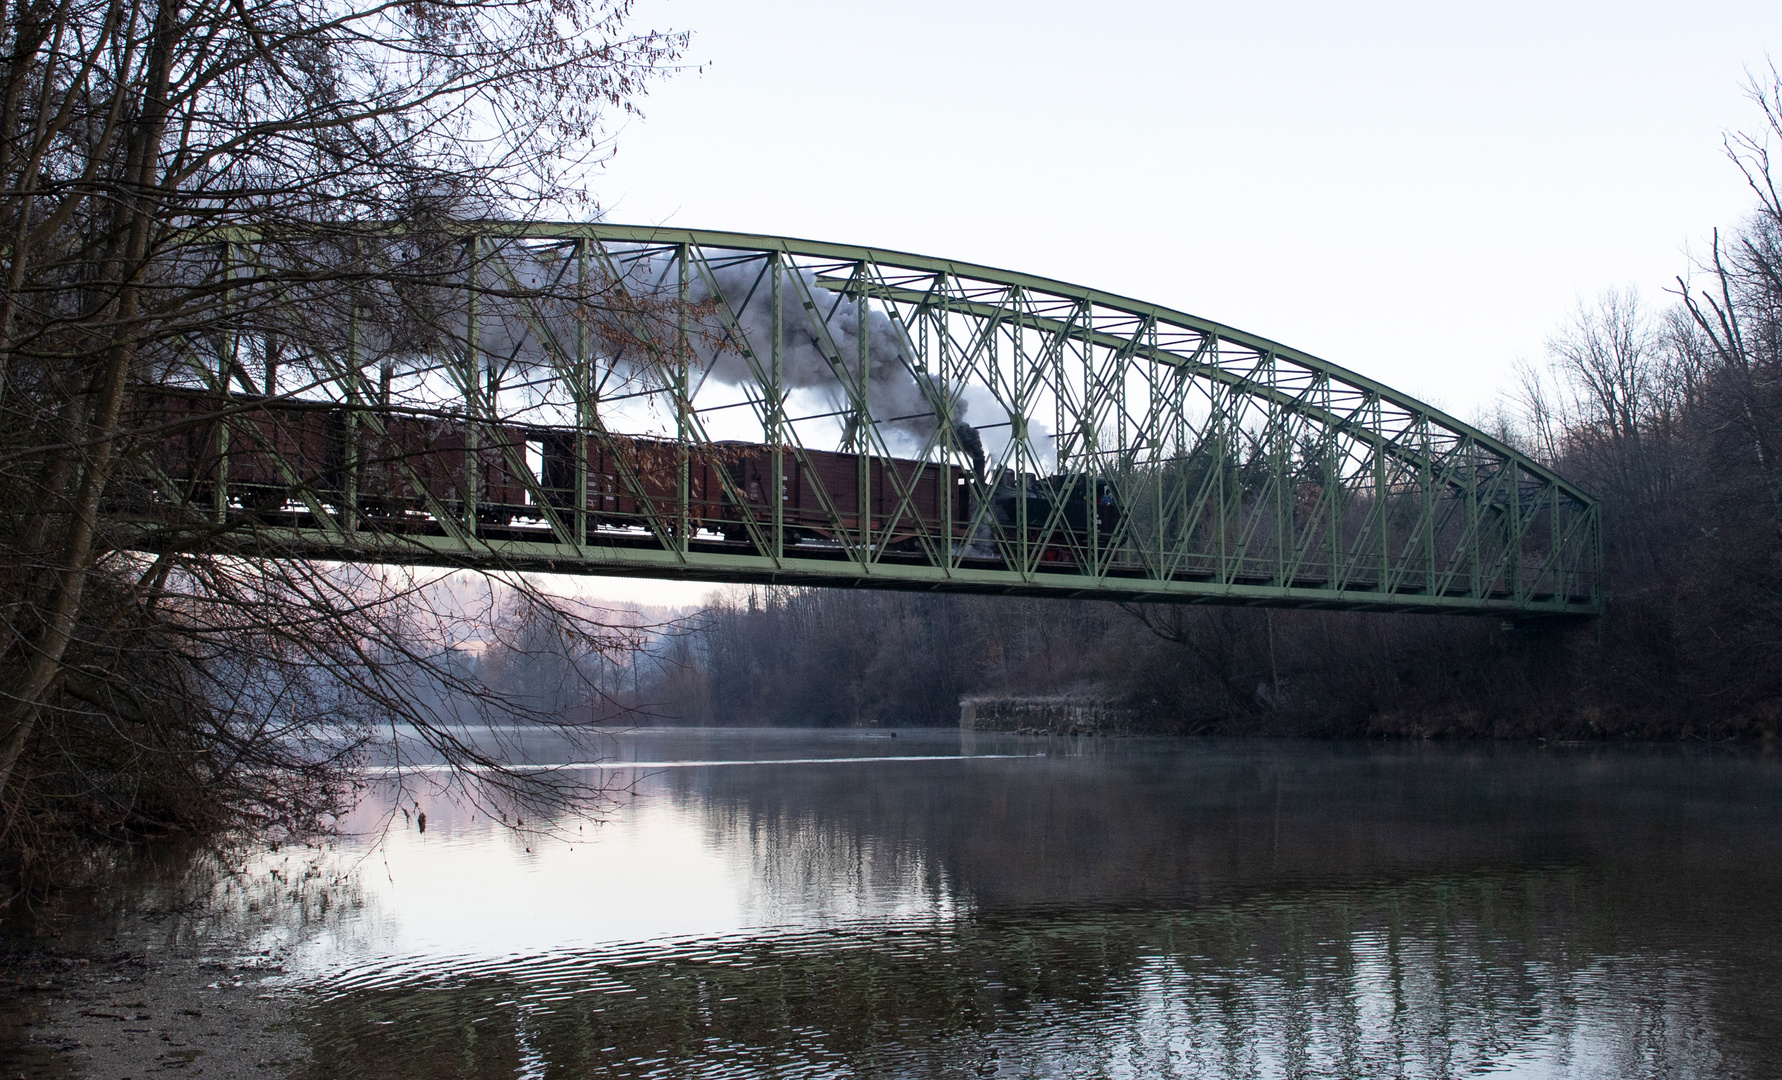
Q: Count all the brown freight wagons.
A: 4